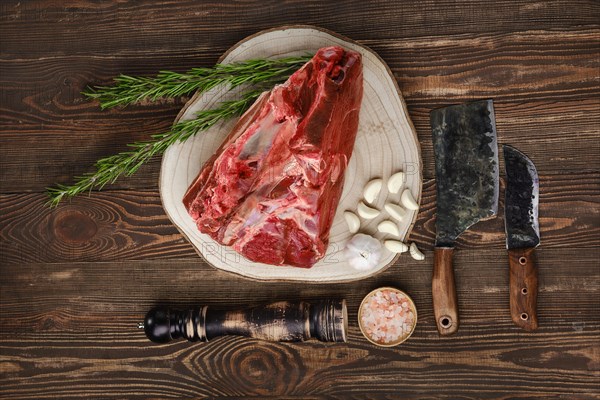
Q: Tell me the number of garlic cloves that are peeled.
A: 9